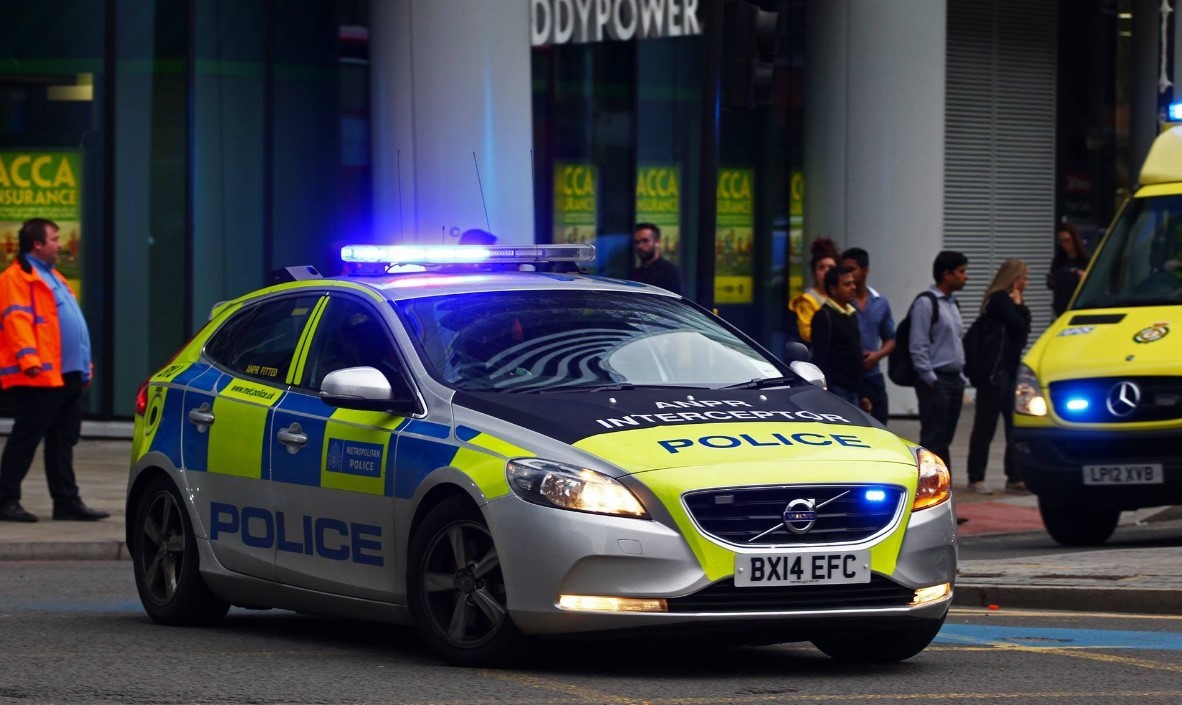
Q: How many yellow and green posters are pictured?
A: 5